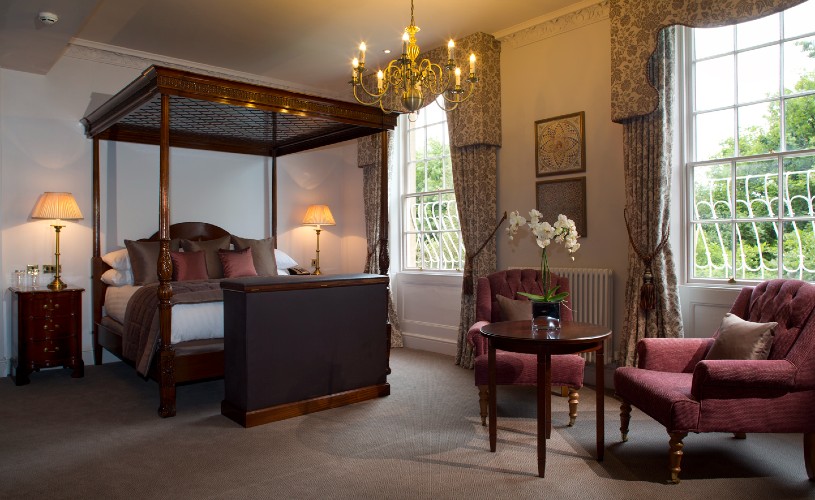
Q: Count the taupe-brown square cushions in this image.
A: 5